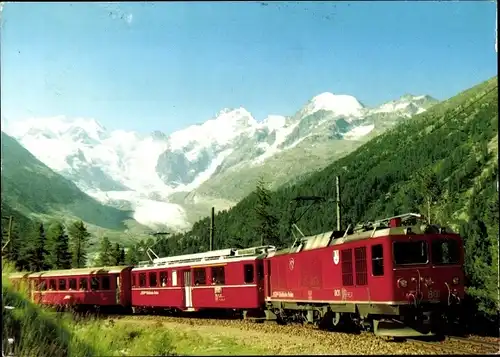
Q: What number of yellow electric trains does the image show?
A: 0